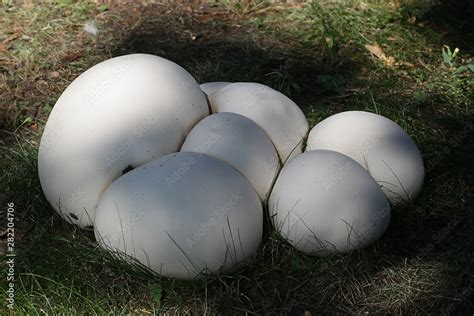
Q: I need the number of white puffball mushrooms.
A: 7